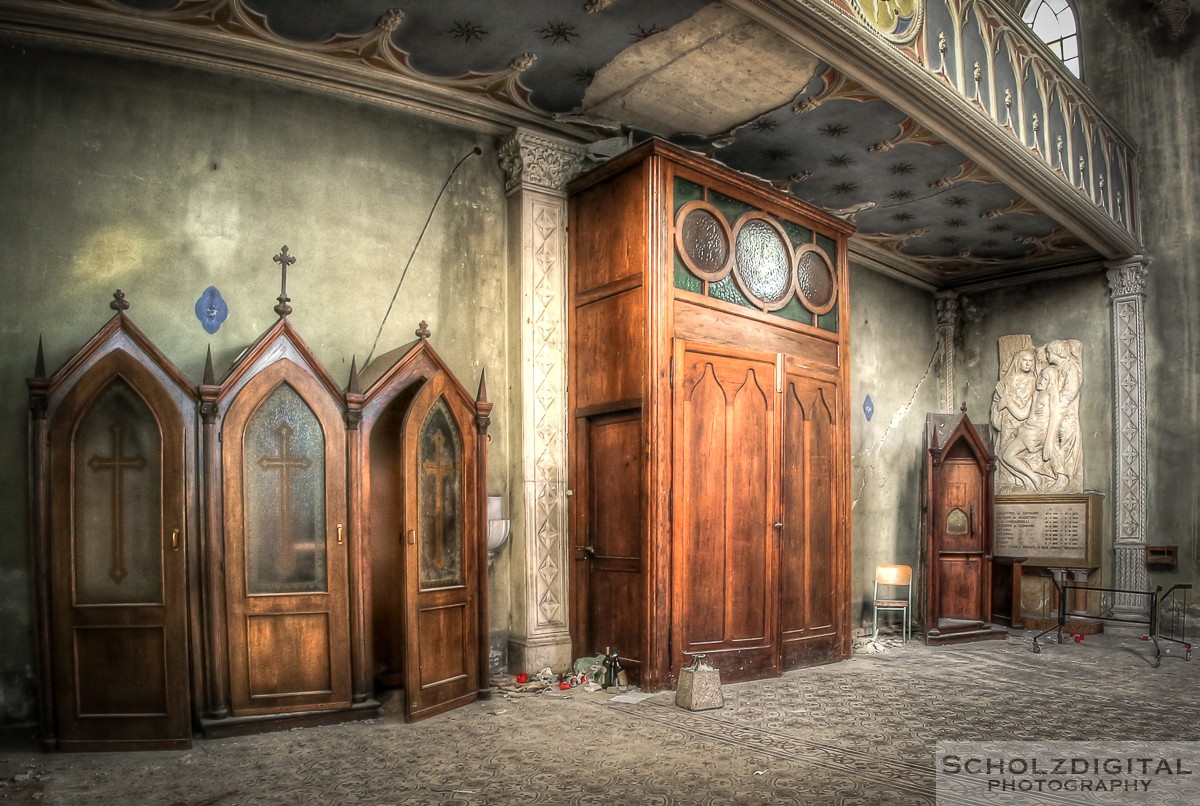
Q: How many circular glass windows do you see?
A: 3